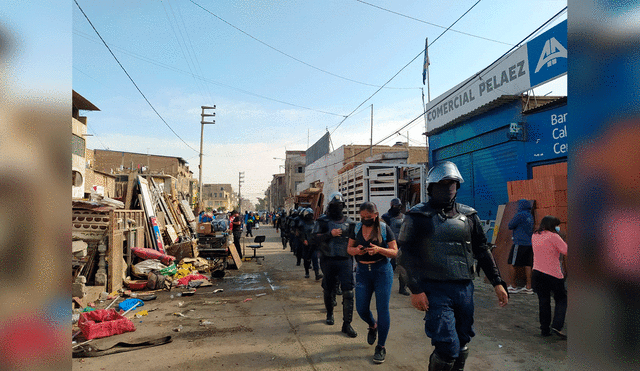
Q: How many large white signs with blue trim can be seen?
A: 1